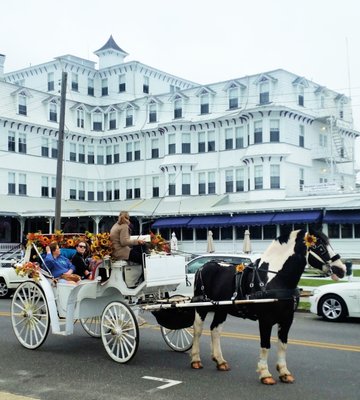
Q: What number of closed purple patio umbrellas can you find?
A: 0